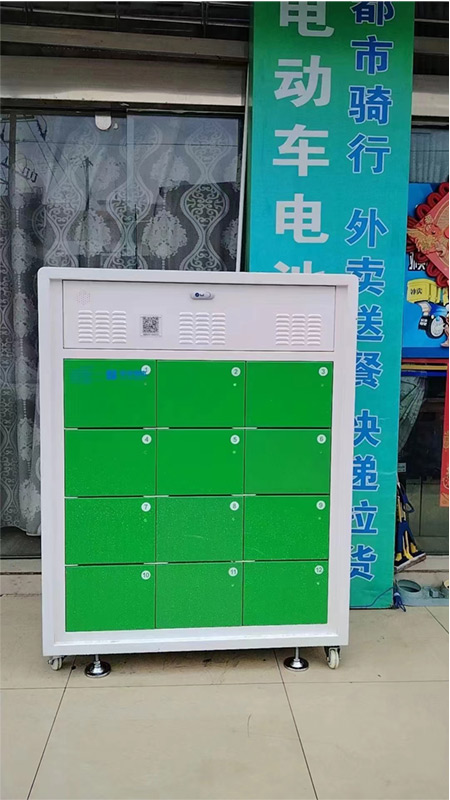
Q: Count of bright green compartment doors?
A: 12